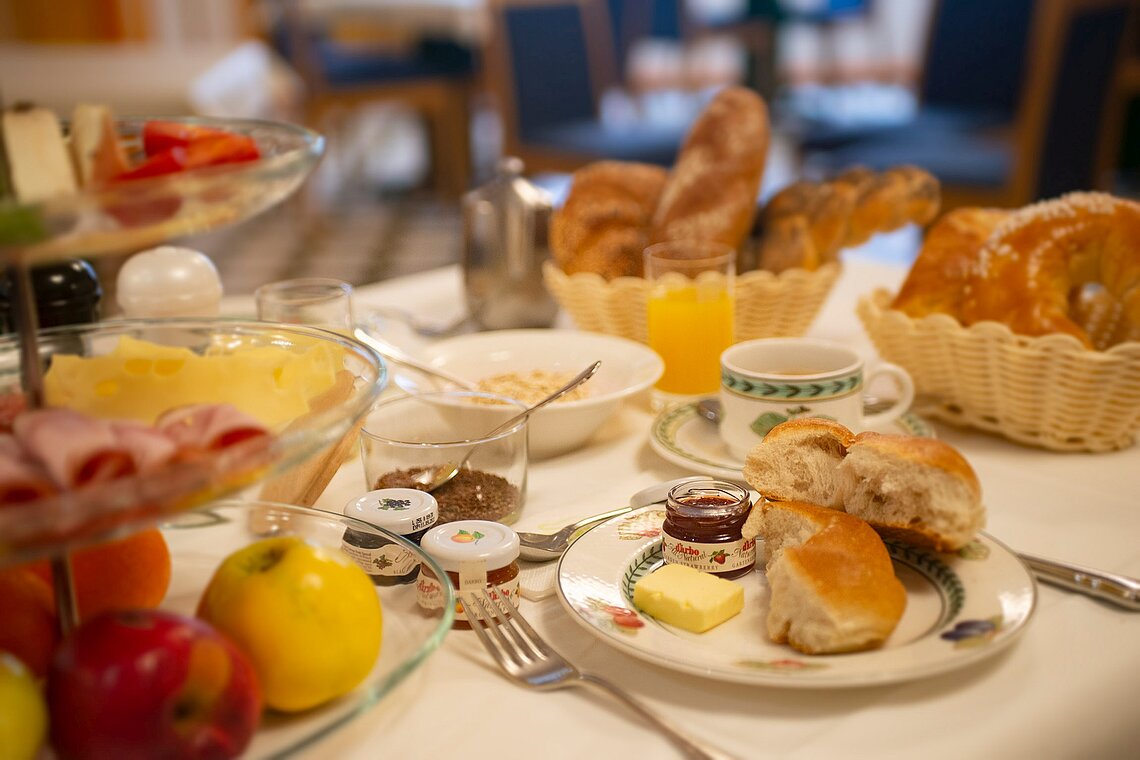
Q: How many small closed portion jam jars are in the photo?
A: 2